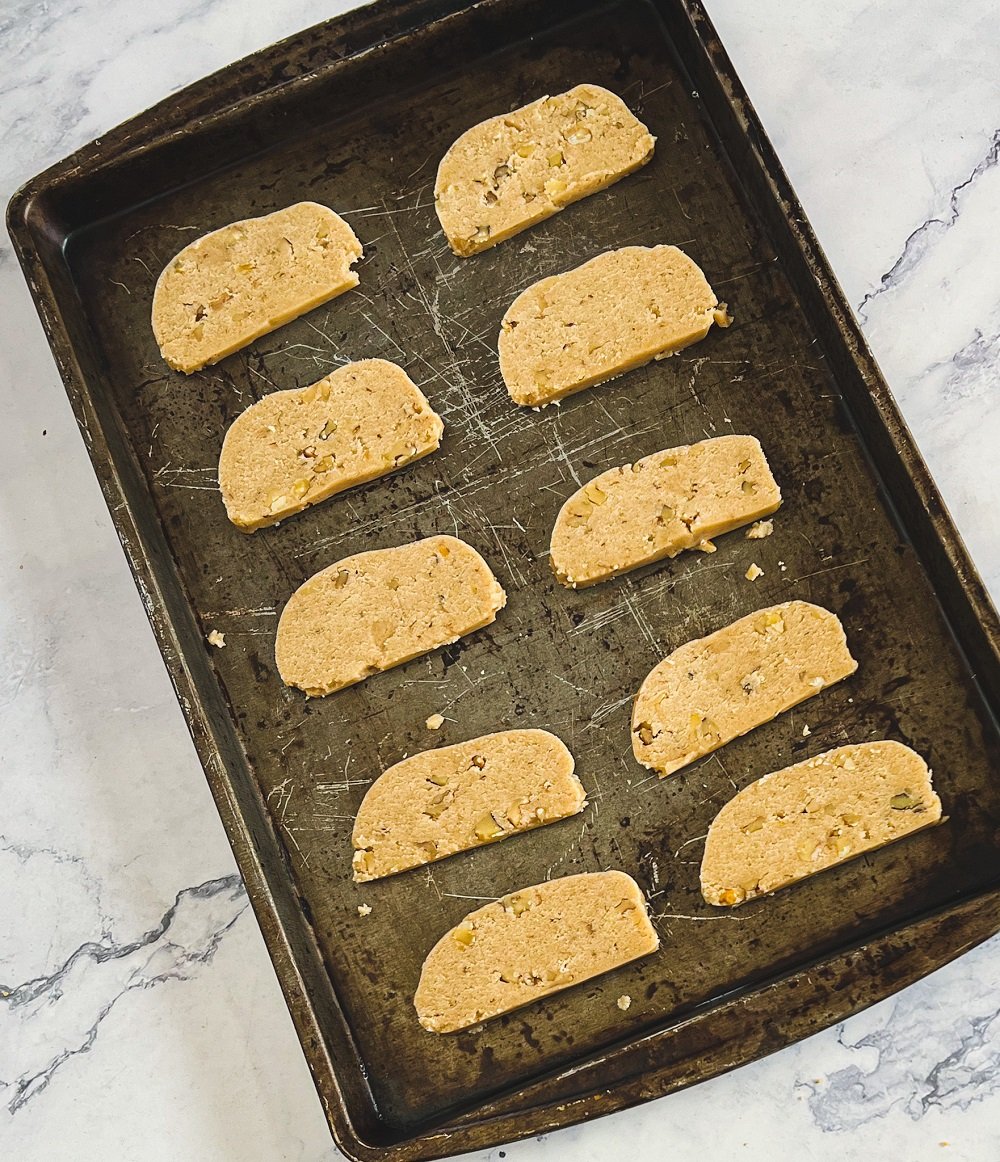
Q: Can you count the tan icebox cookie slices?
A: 10